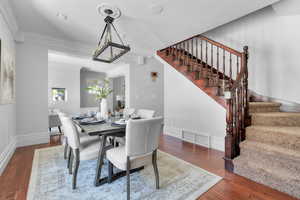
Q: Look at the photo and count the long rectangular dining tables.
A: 1